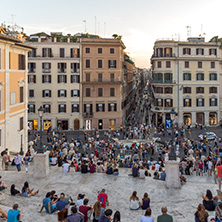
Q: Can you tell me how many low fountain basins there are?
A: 1